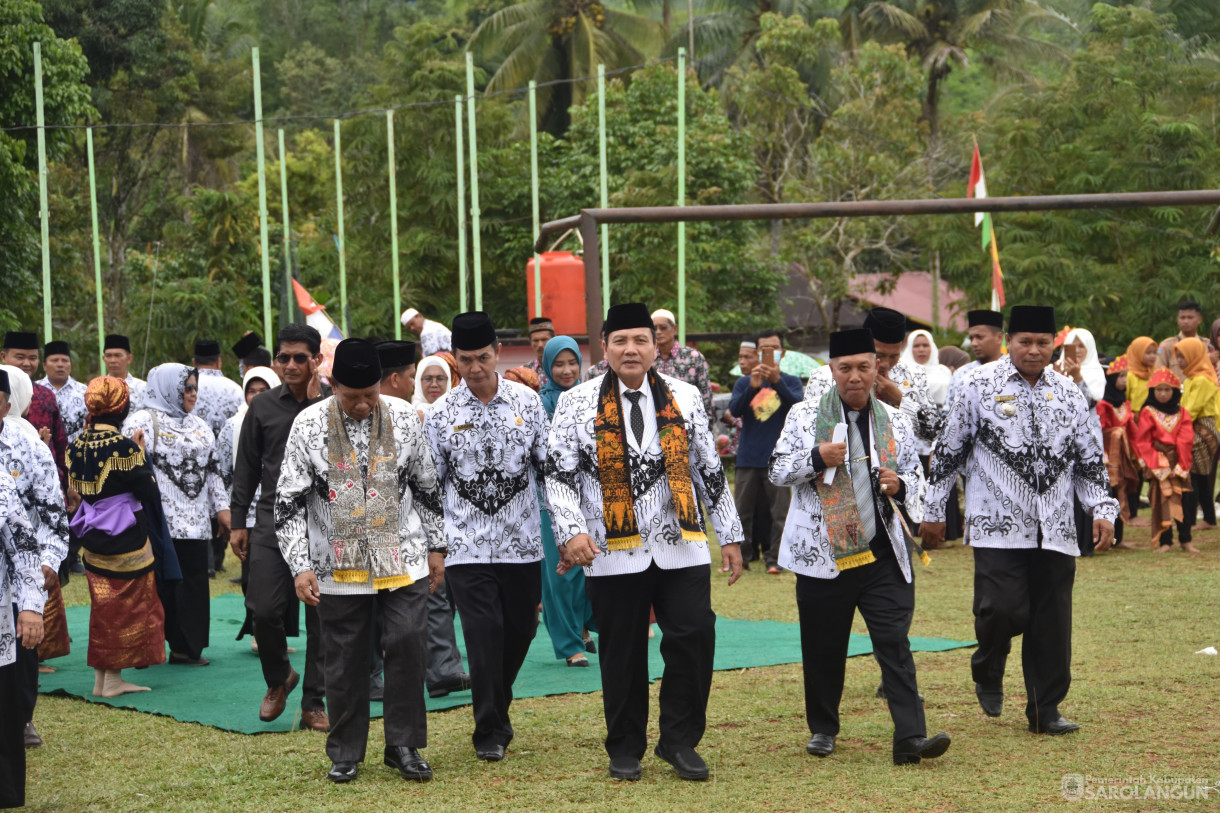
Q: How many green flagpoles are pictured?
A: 11